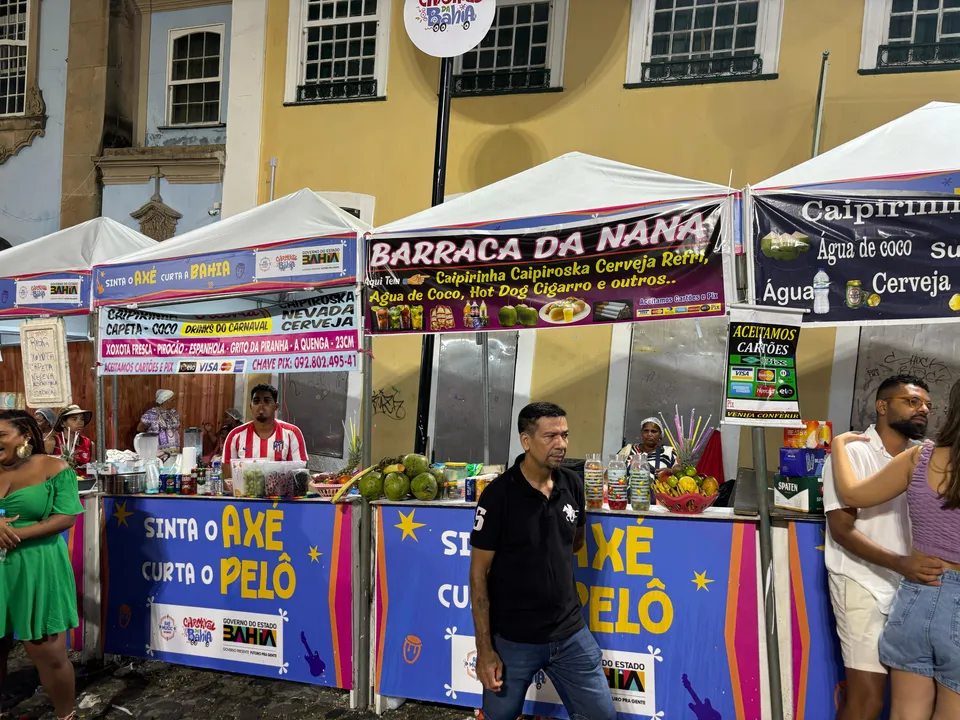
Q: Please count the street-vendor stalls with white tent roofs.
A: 4